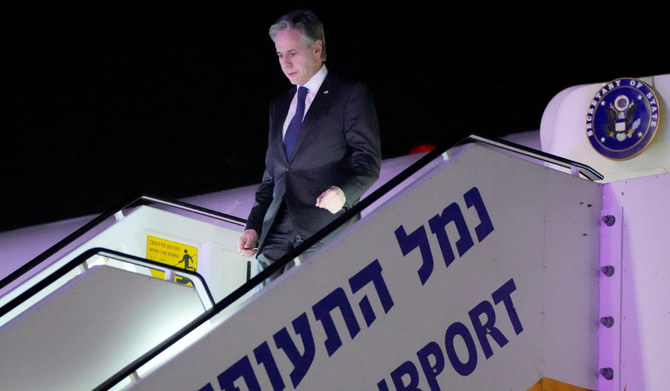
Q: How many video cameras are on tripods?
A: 0